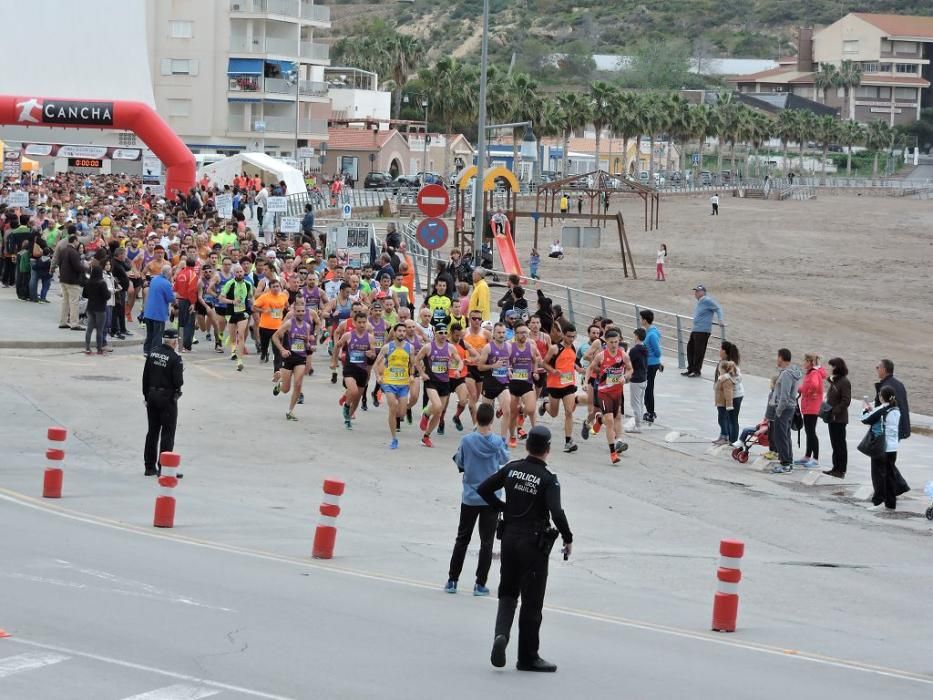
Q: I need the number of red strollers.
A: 1